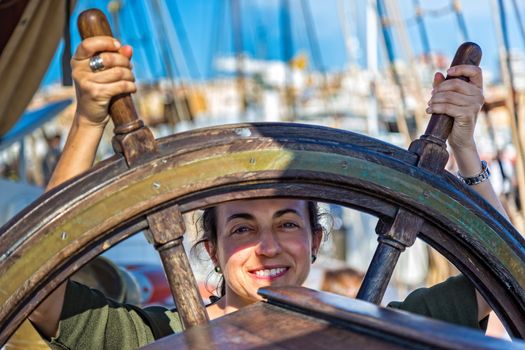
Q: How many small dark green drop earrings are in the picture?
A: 2